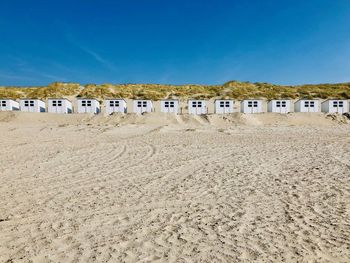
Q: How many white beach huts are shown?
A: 13